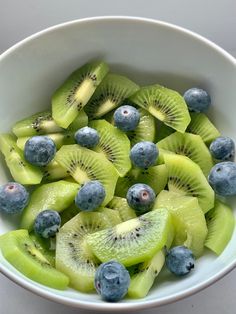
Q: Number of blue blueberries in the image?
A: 13